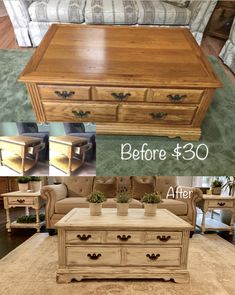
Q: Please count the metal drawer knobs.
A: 12